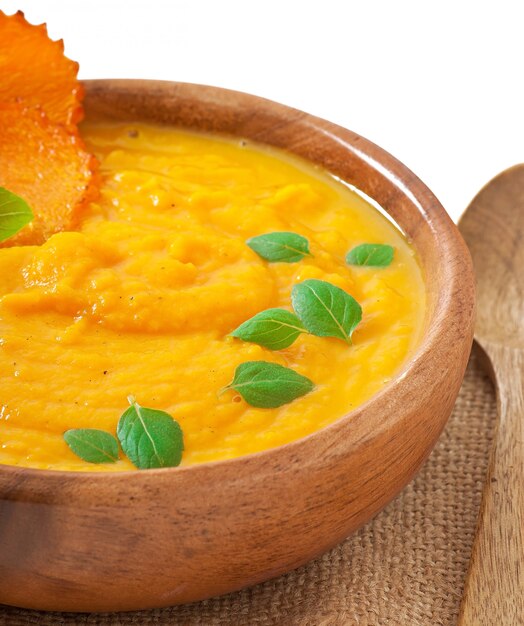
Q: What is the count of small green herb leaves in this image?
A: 8